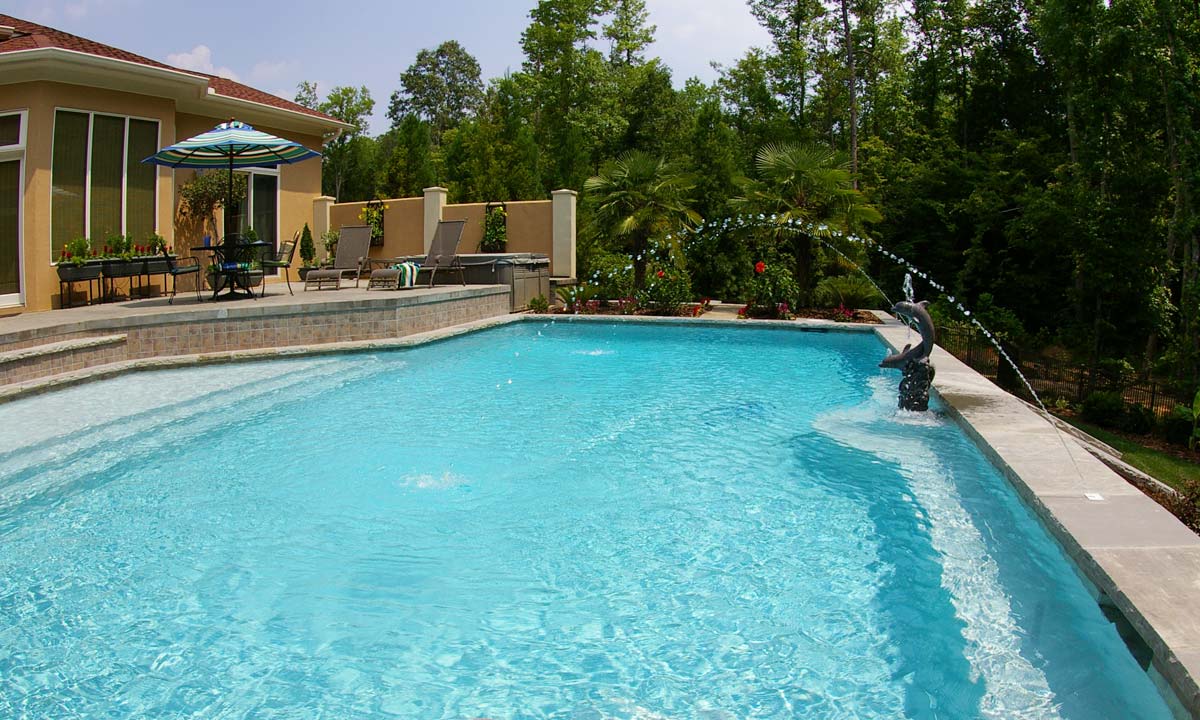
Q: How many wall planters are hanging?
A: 2